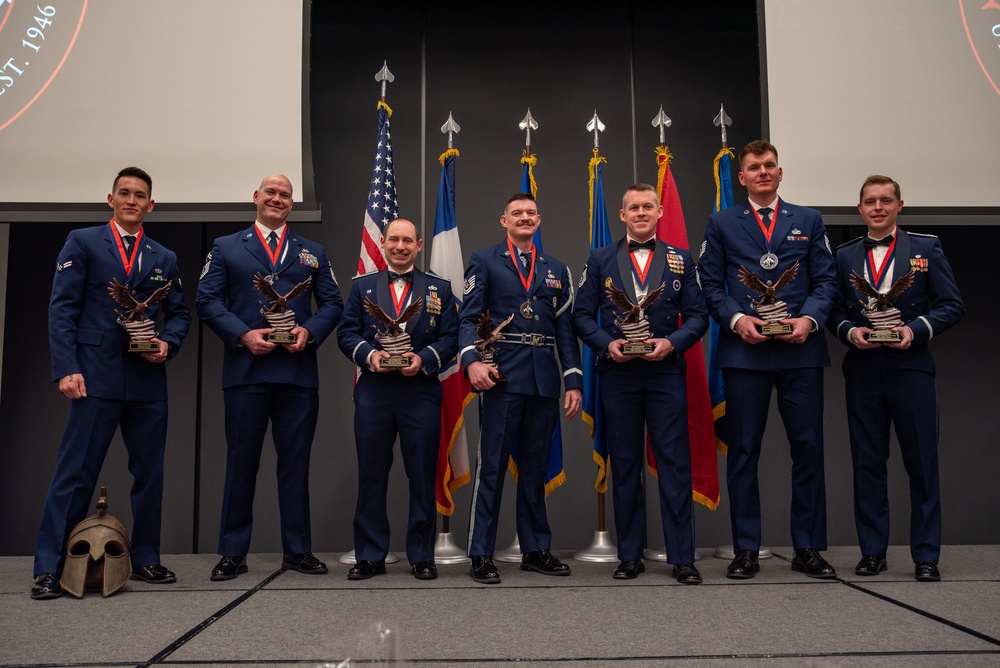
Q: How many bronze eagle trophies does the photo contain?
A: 7